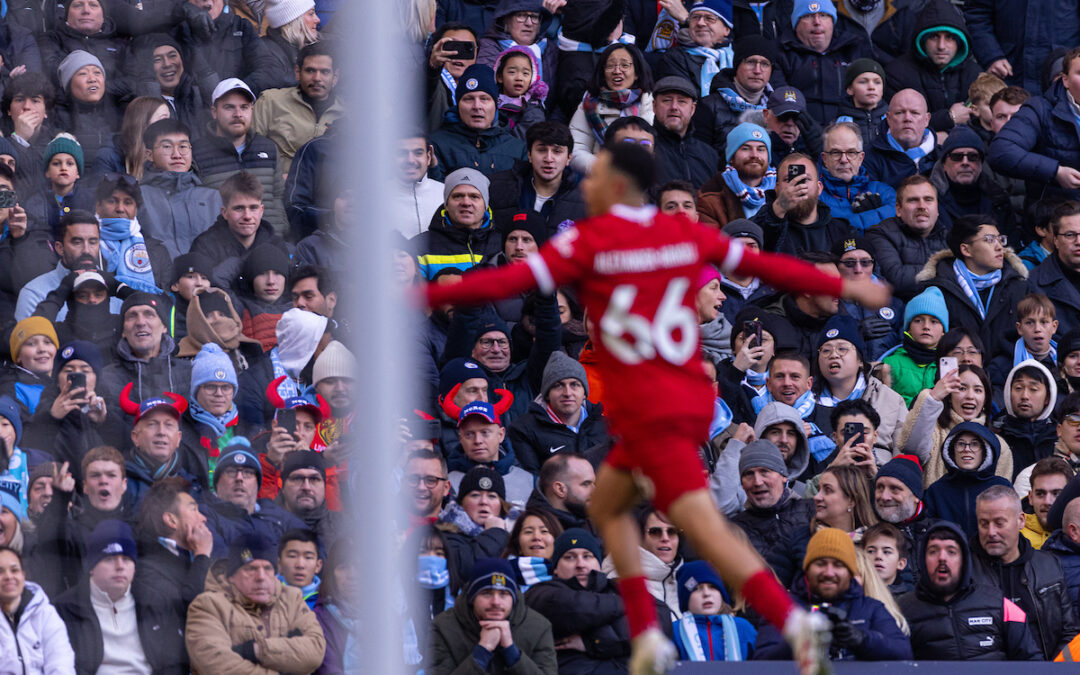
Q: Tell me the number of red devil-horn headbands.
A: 3